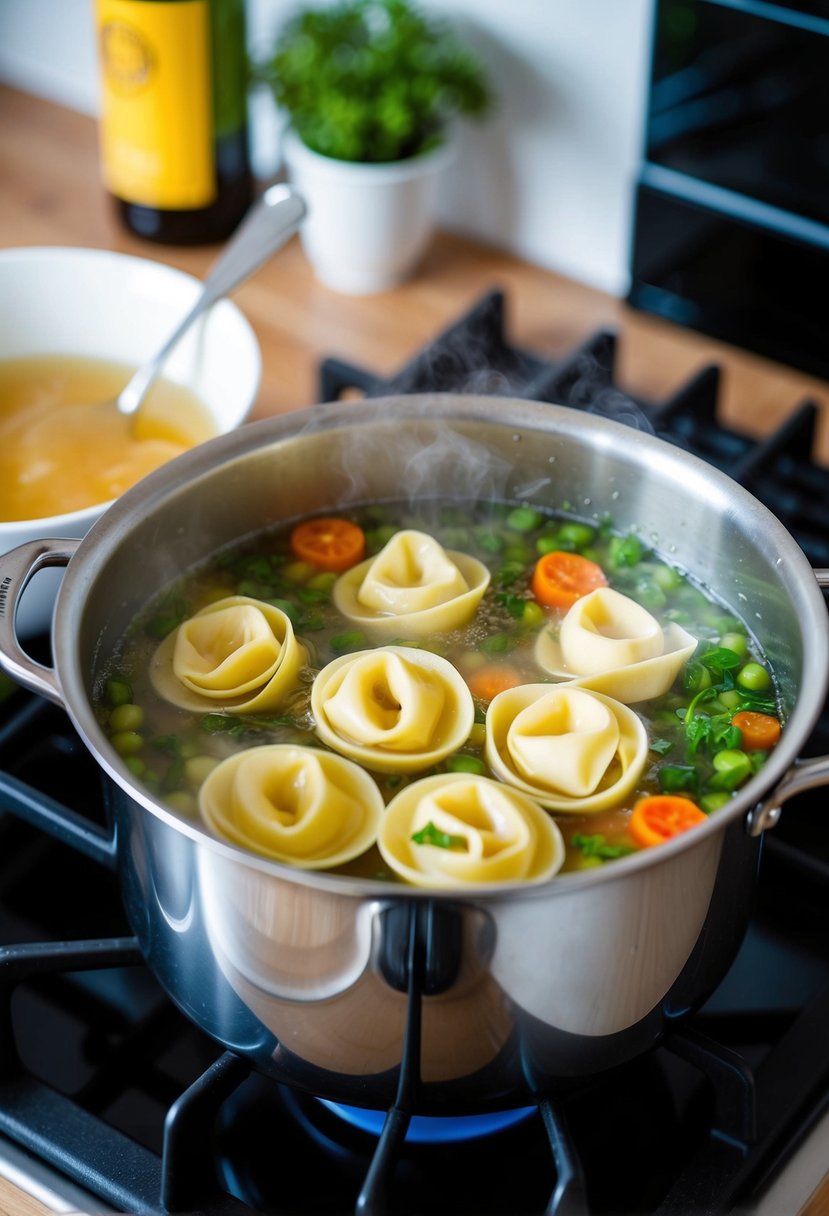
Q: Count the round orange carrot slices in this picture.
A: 5